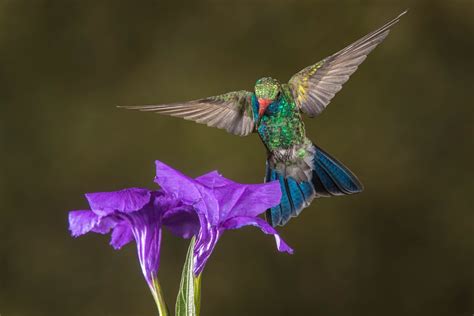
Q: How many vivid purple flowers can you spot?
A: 2